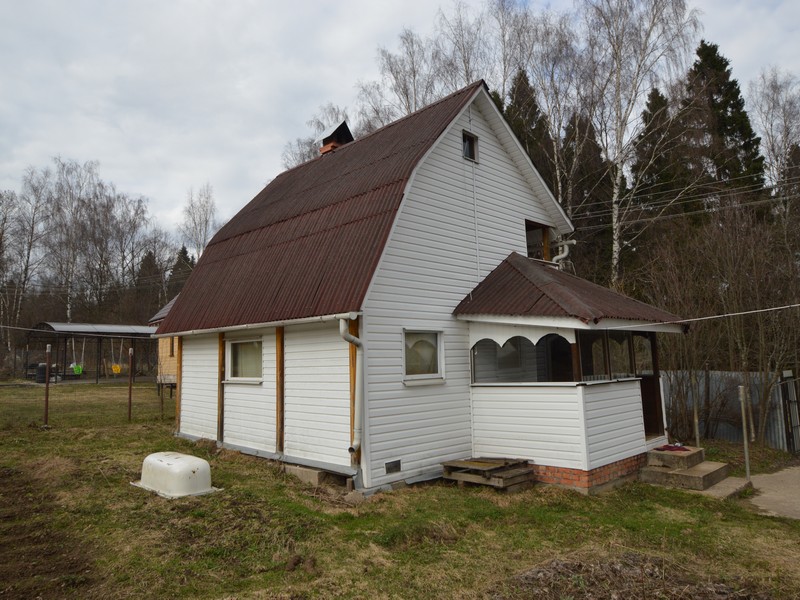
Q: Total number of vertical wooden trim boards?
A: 4